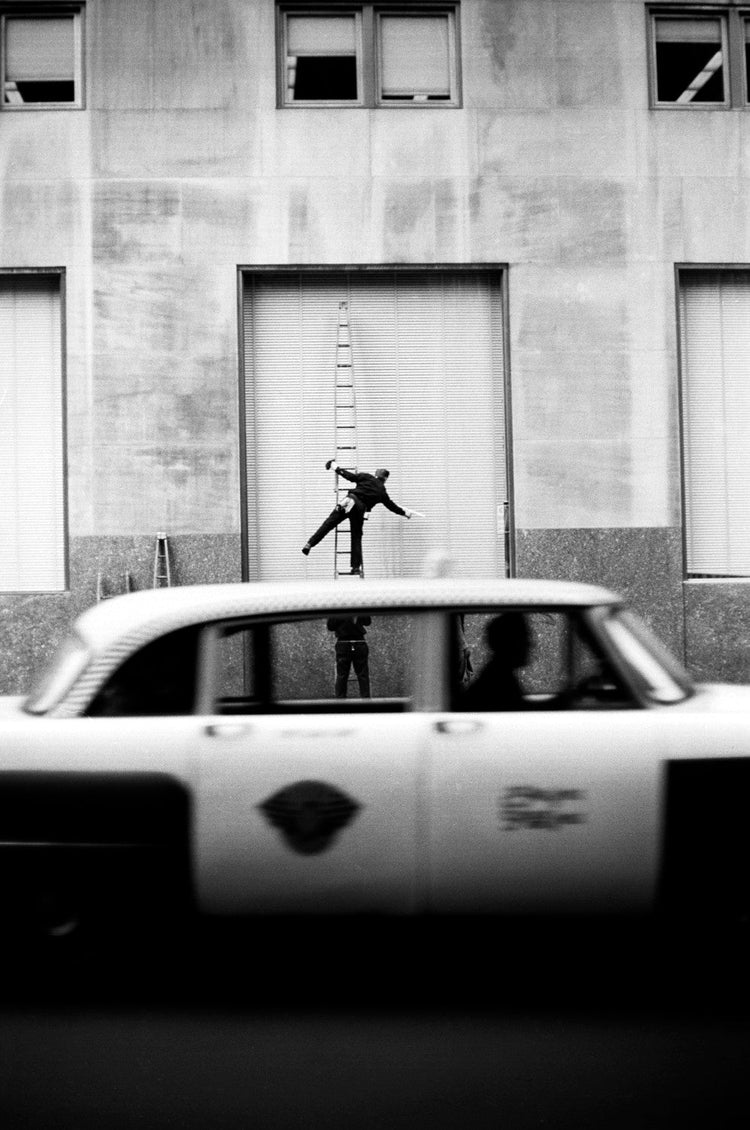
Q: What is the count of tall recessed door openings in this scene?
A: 3